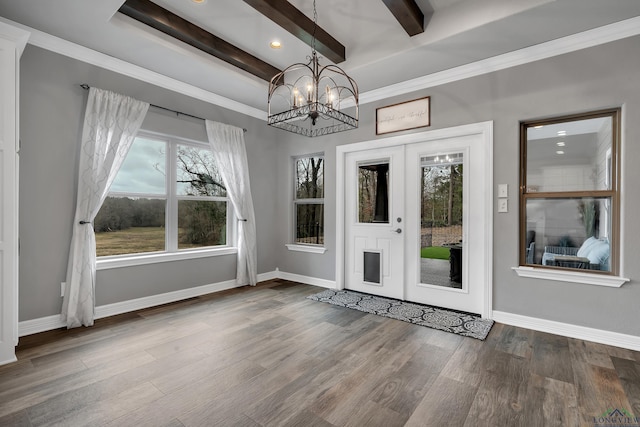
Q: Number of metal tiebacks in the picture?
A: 2